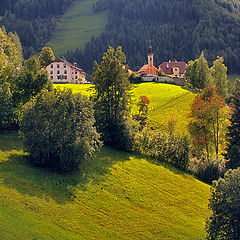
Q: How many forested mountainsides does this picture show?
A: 2